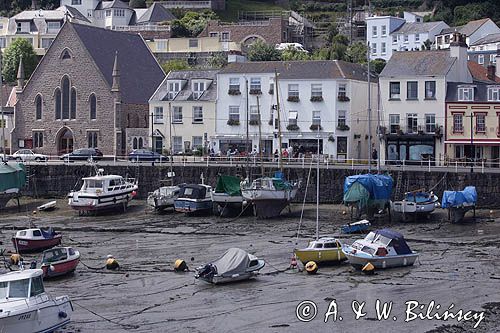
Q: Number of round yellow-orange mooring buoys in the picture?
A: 5